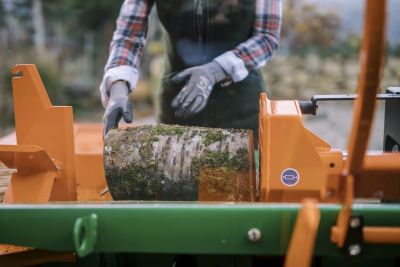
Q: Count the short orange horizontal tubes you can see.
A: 1